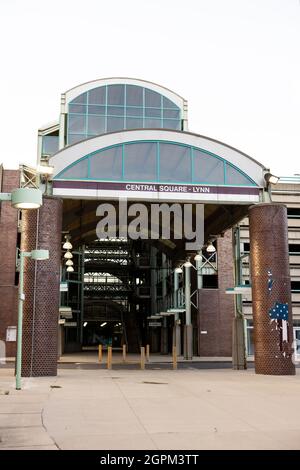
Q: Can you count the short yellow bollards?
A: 6